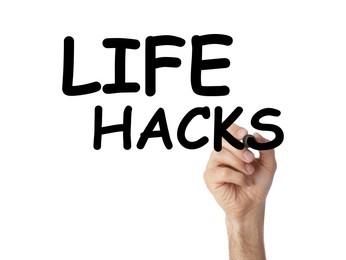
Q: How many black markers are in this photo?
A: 1